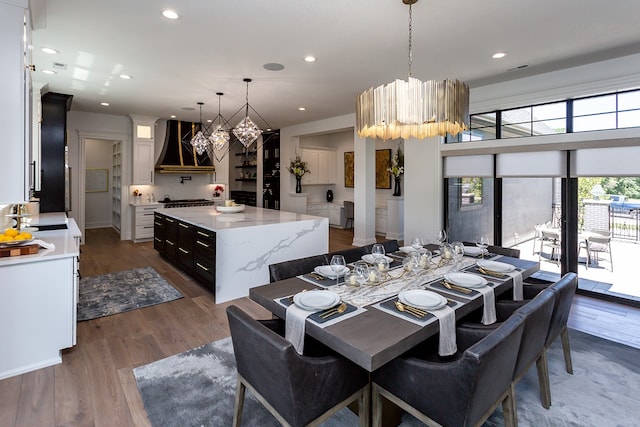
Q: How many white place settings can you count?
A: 8